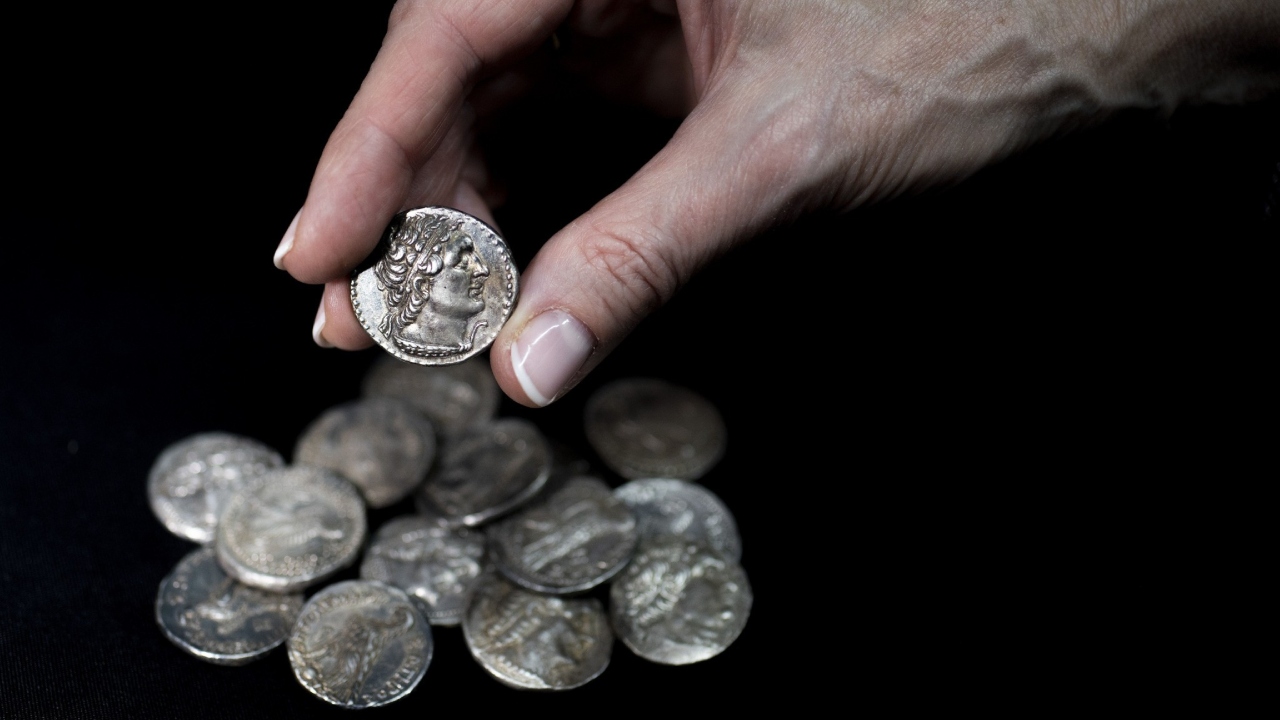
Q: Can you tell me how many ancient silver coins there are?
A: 15